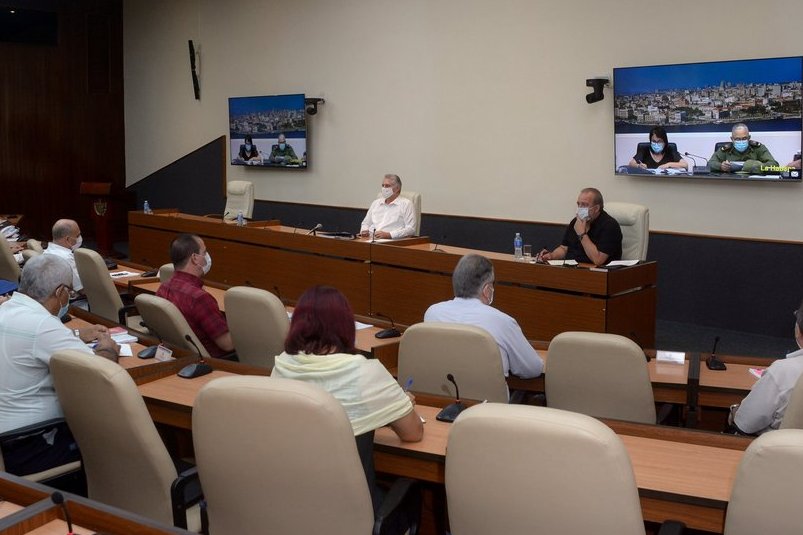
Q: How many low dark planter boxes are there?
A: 0